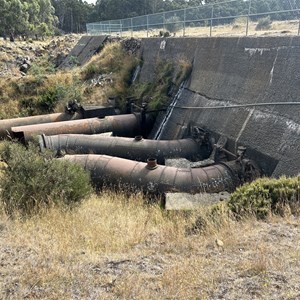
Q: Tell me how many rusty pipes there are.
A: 4